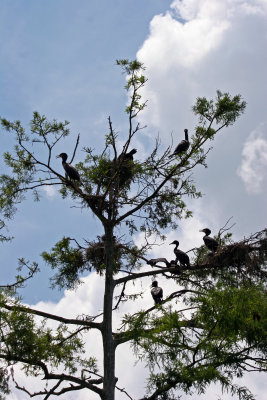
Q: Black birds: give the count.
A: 7